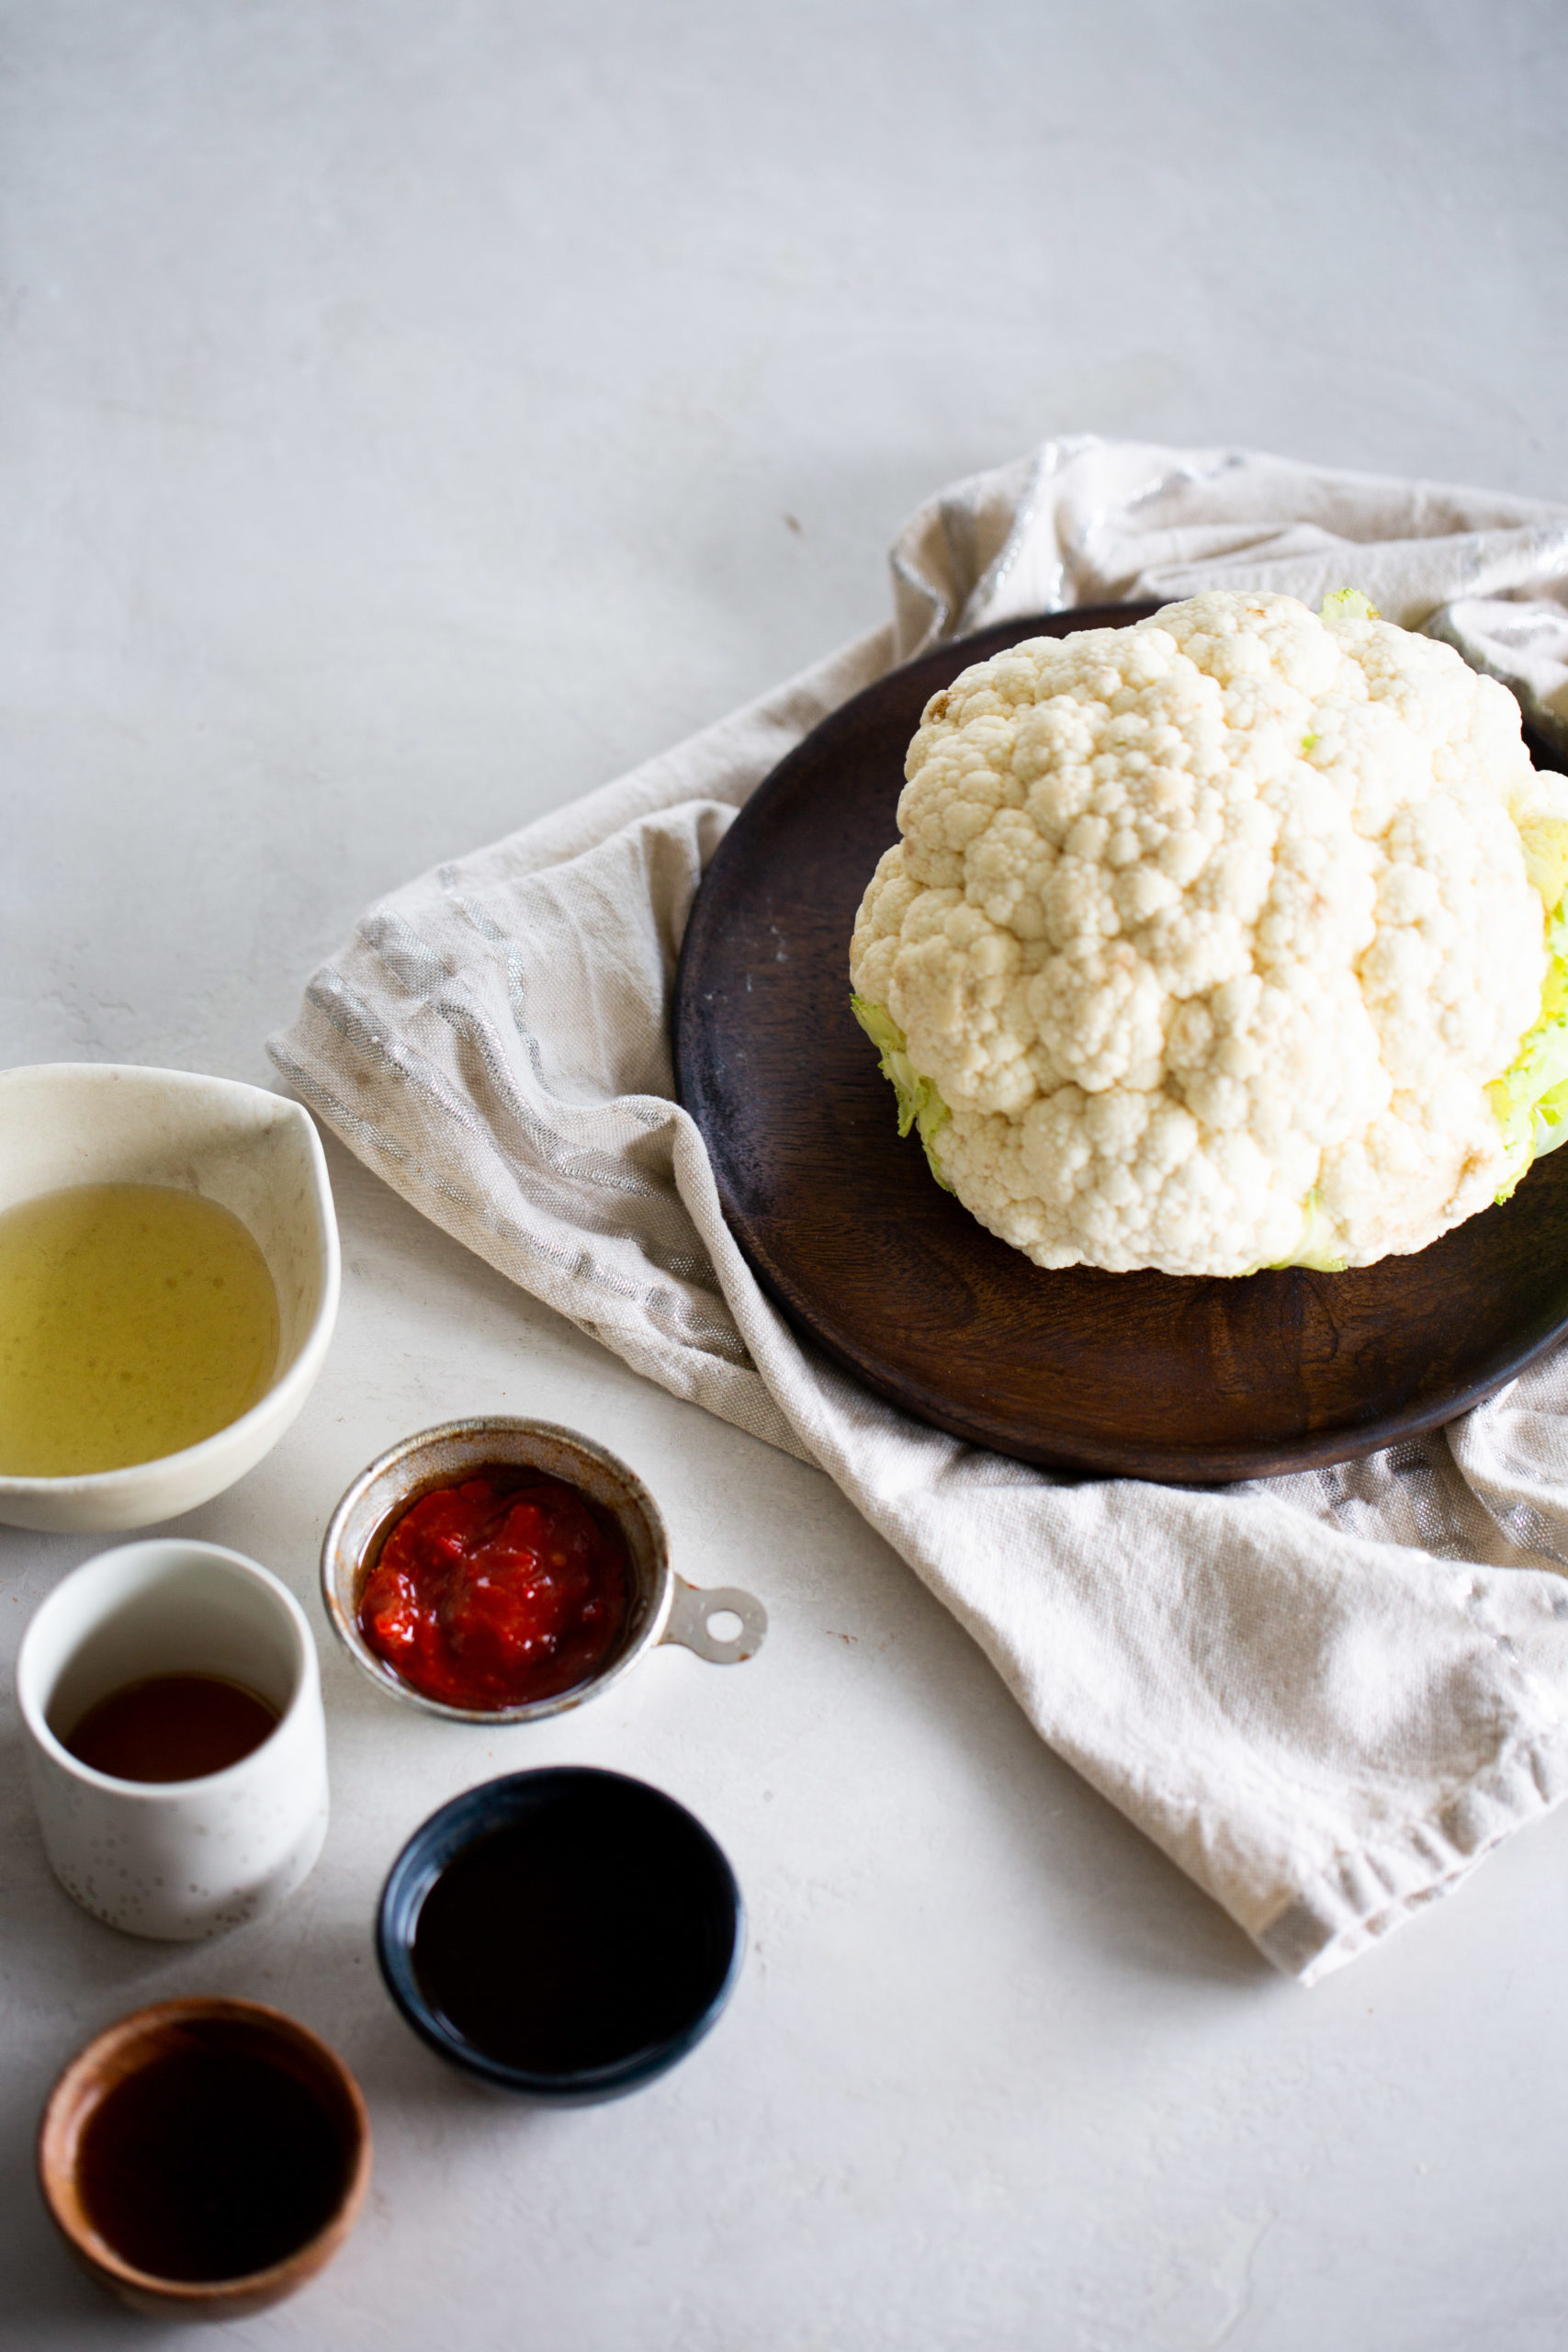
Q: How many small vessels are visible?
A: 5